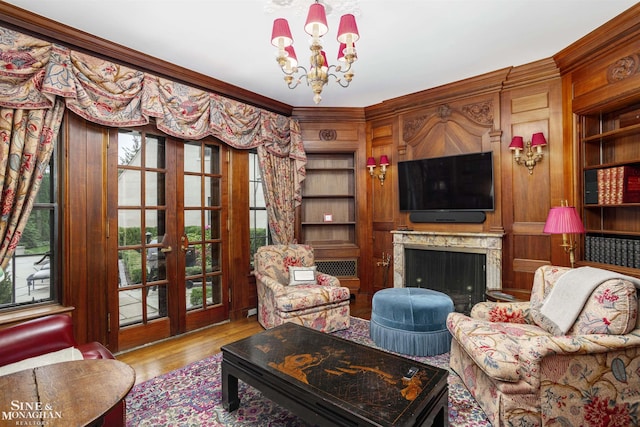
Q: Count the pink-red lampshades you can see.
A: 11